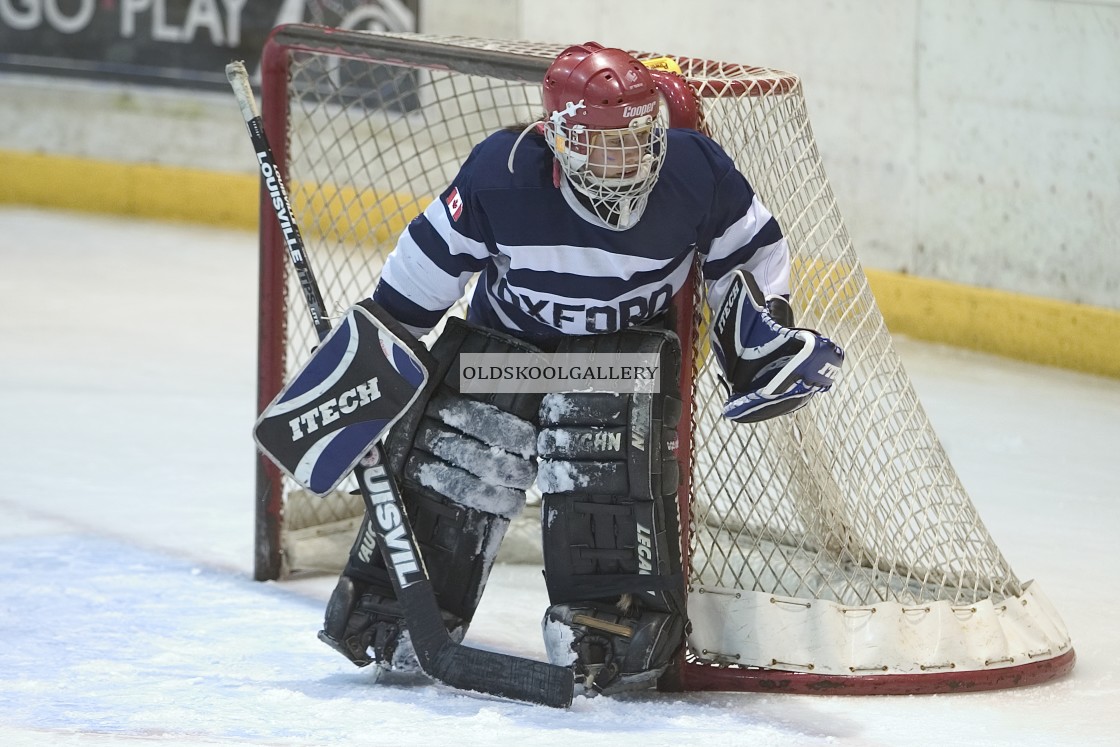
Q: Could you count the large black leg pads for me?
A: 2